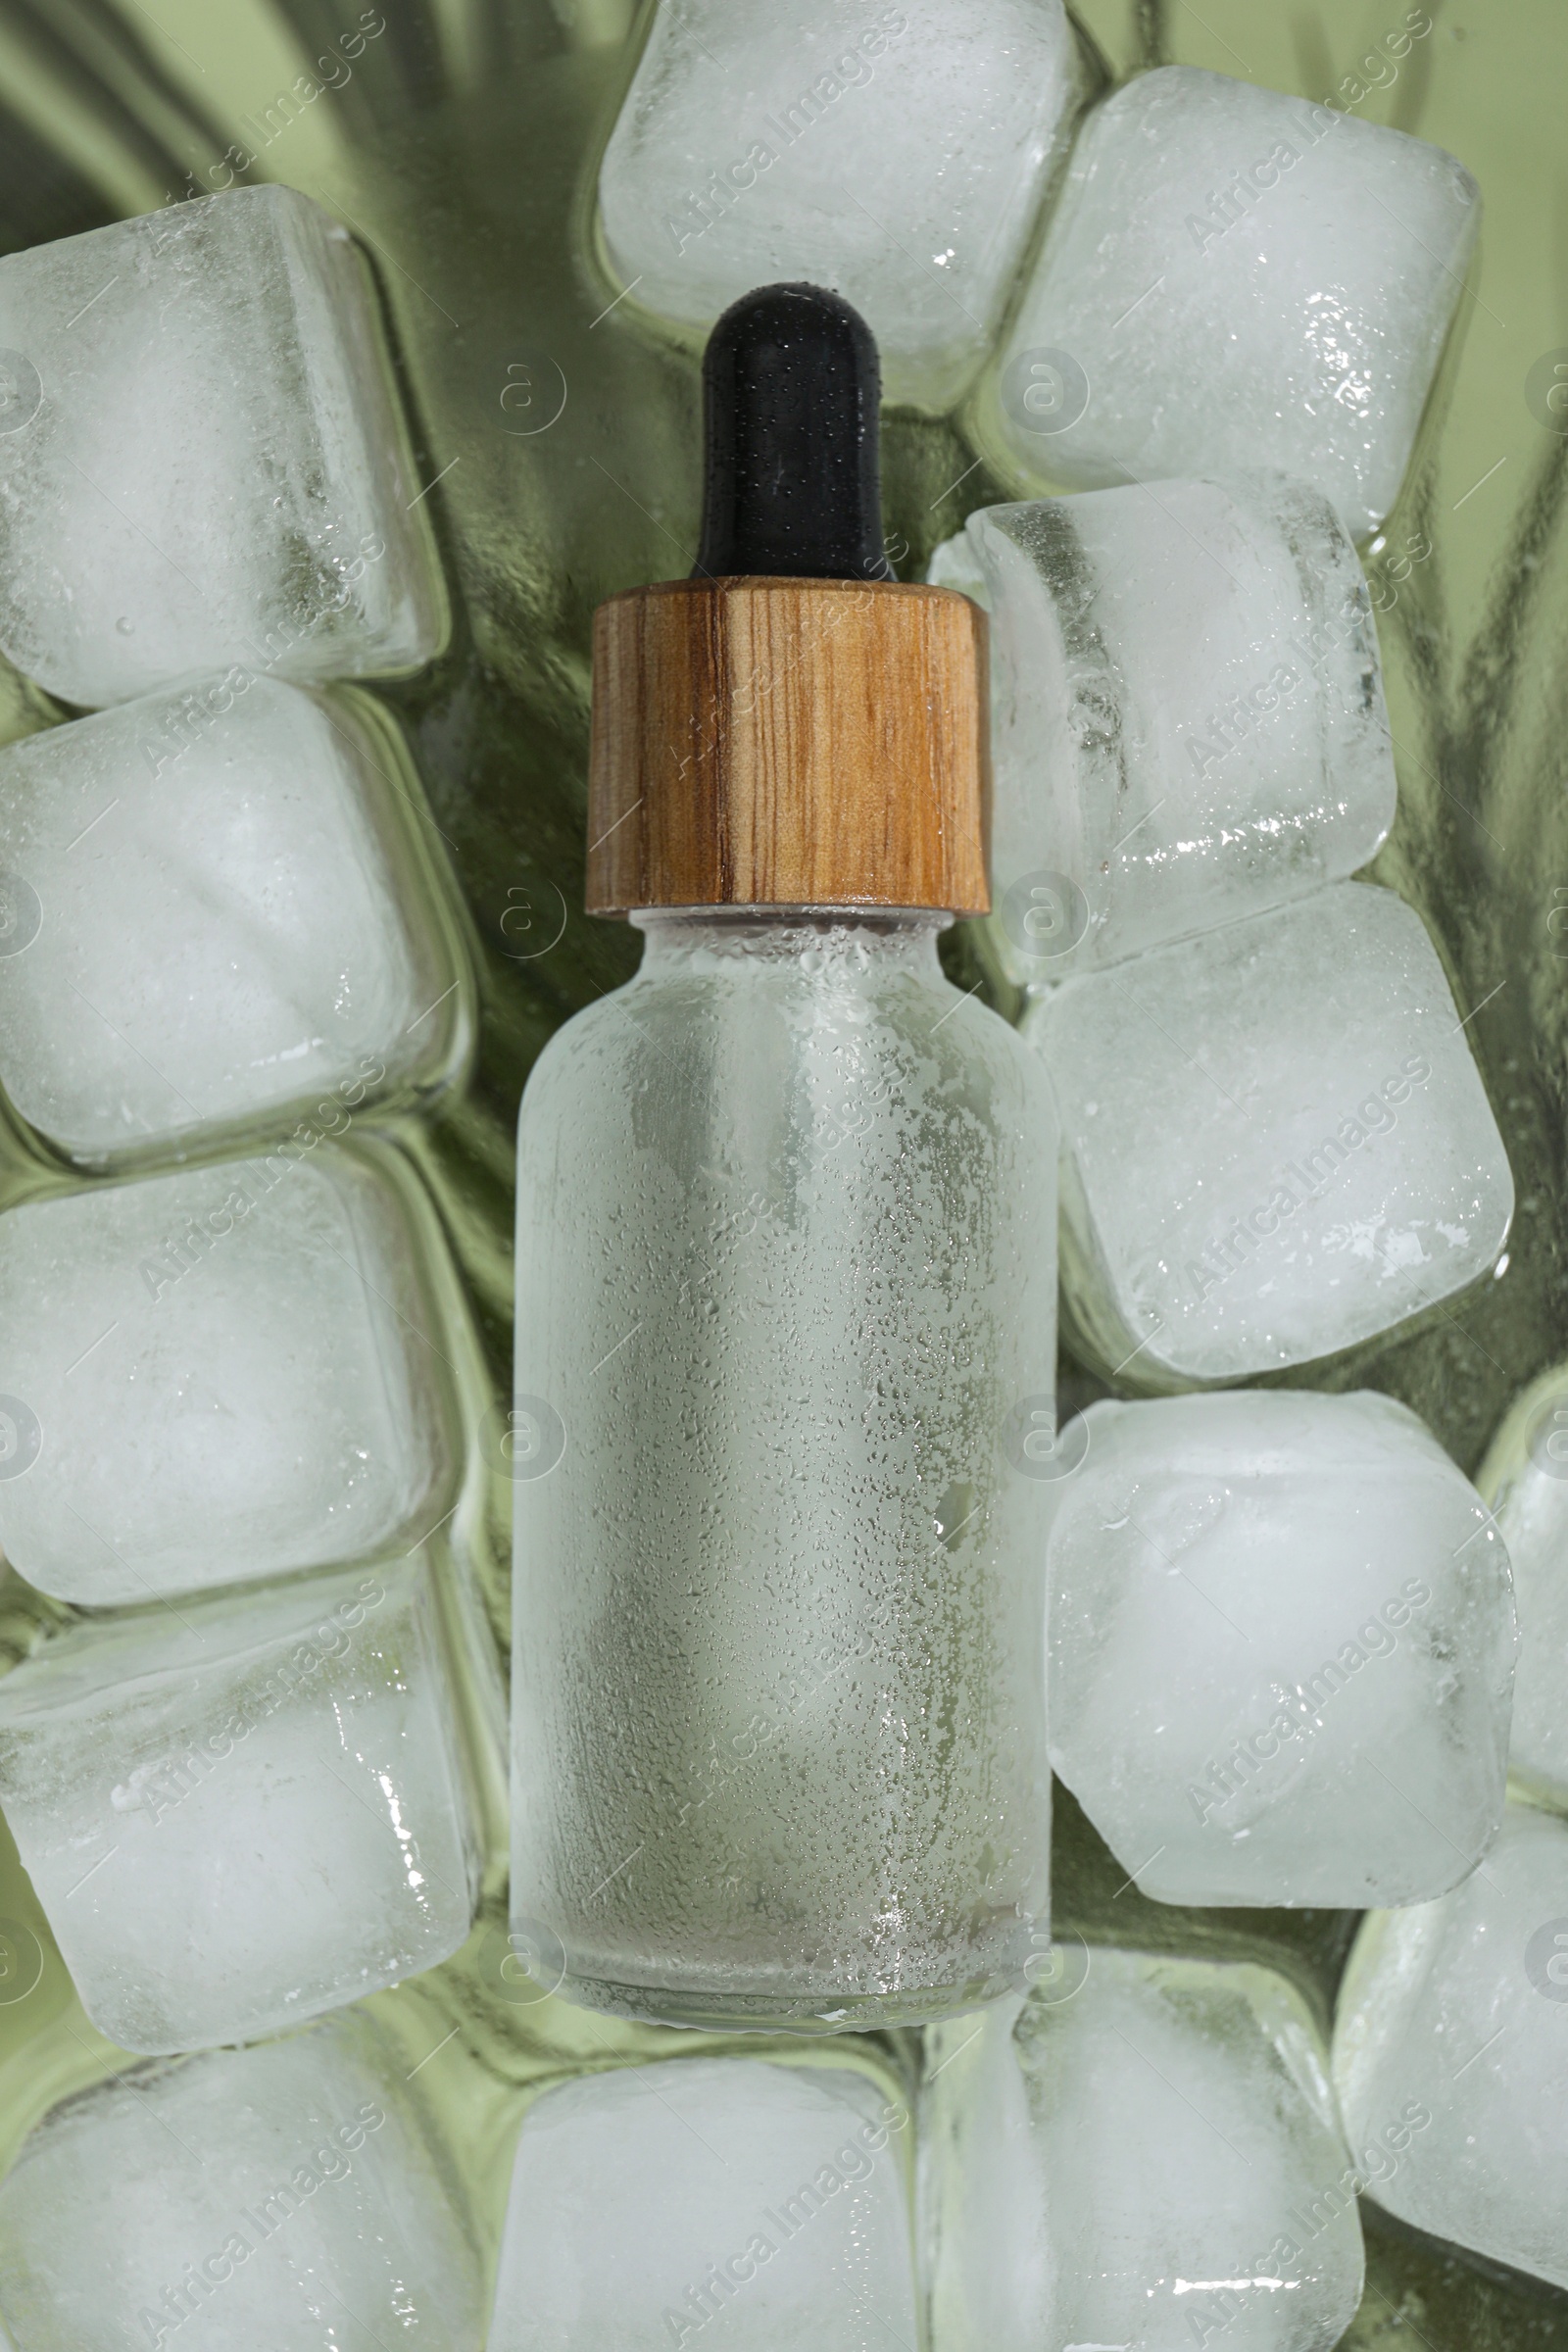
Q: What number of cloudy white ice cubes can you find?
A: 14